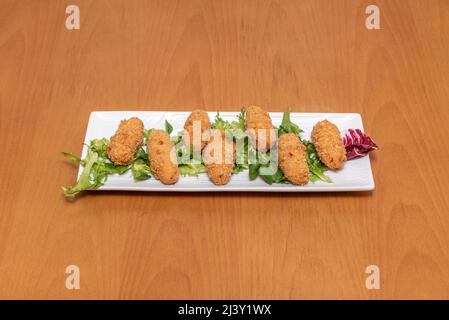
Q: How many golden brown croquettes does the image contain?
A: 7